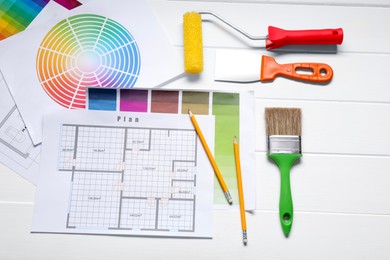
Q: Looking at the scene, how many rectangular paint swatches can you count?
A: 5